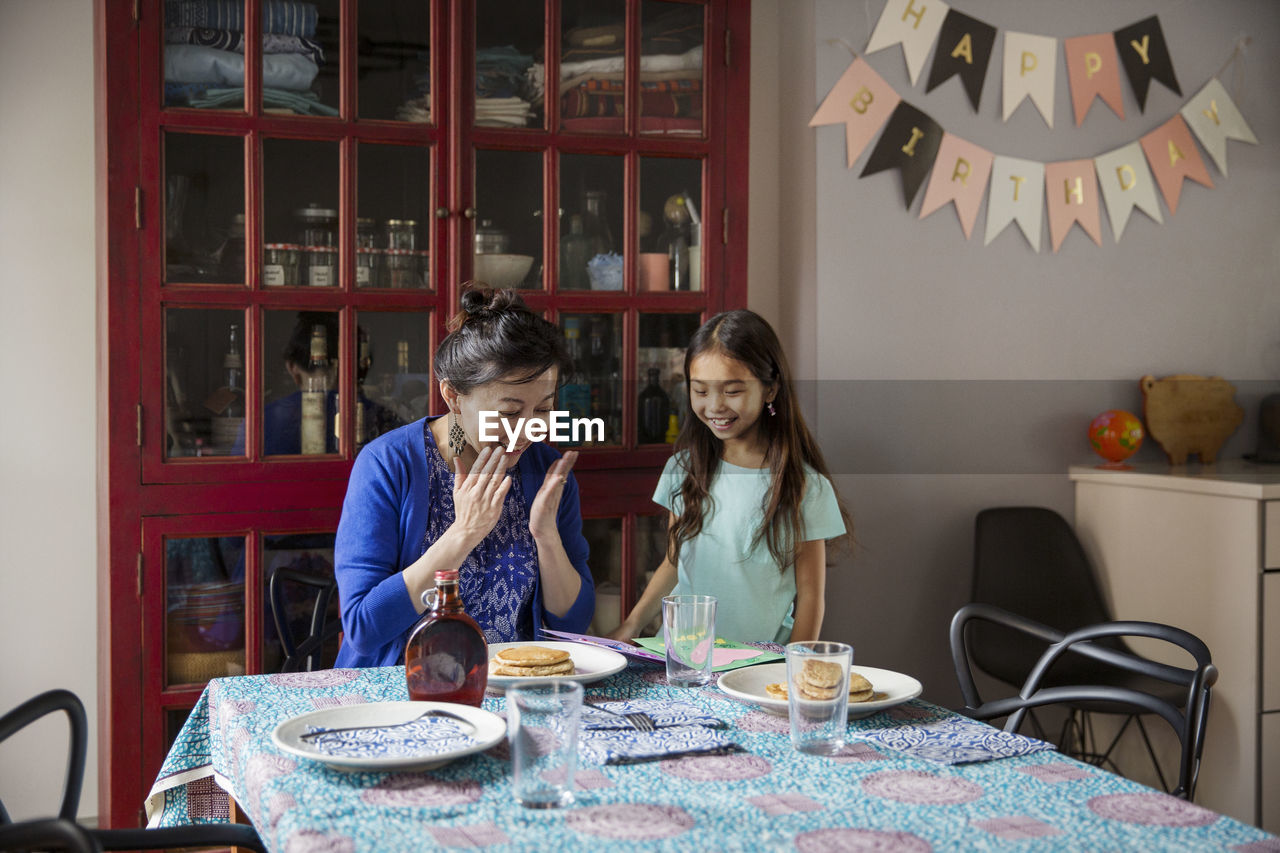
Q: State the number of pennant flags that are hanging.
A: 13